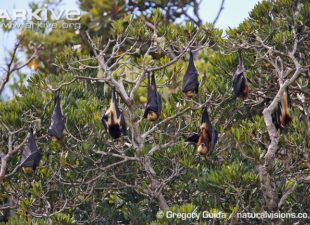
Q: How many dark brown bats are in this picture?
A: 8